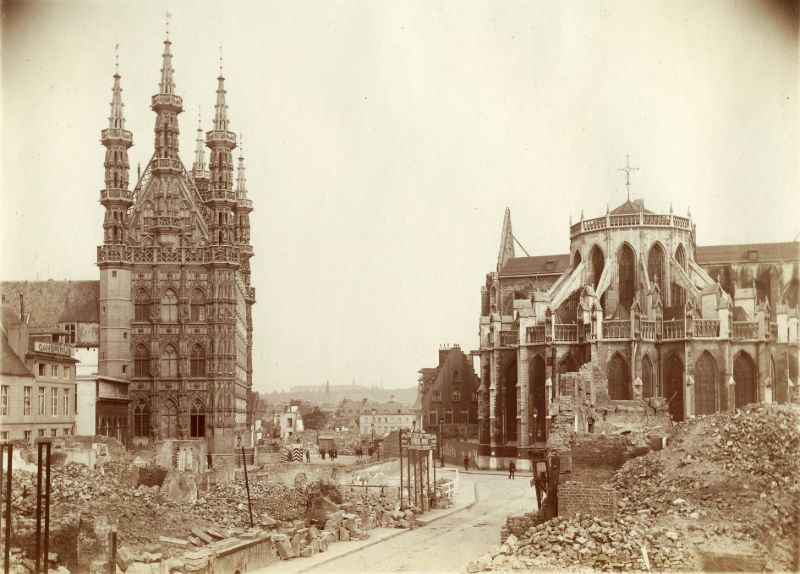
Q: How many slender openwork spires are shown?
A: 5